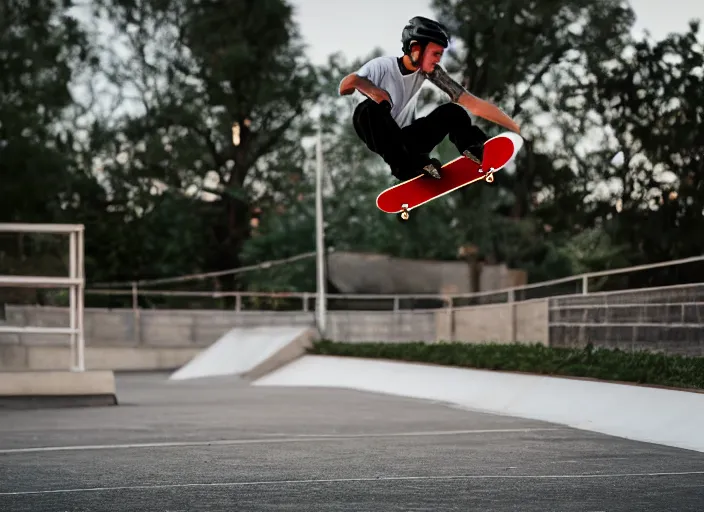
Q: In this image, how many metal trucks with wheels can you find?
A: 2